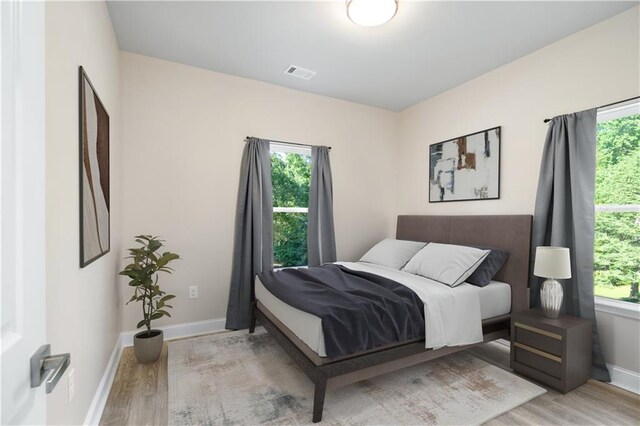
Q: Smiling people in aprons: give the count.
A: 0